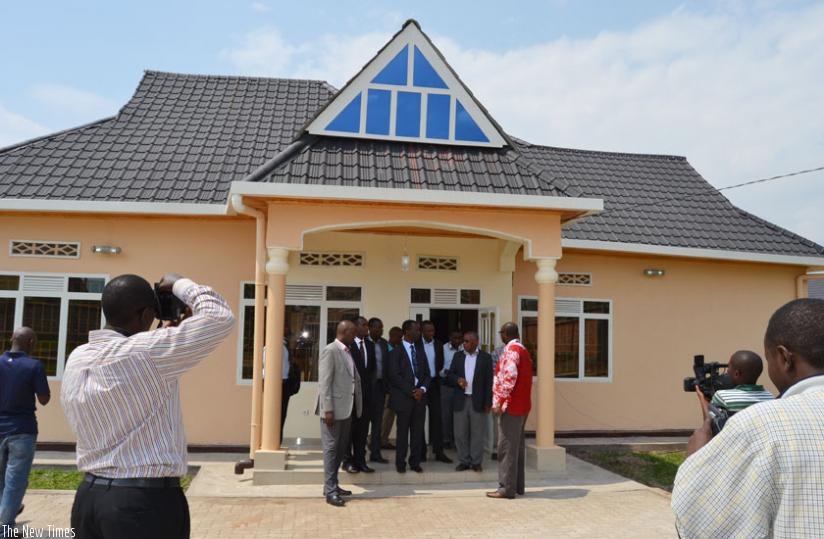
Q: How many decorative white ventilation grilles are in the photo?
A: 4